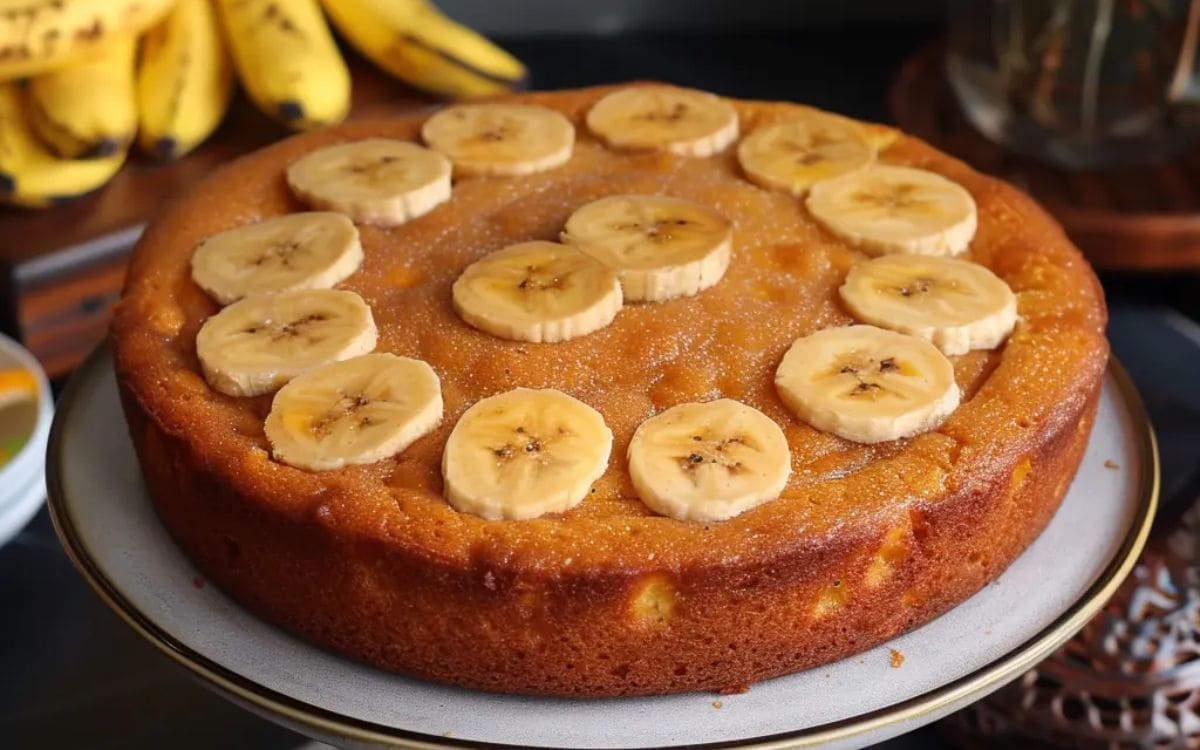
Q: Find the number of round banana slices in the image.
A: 14